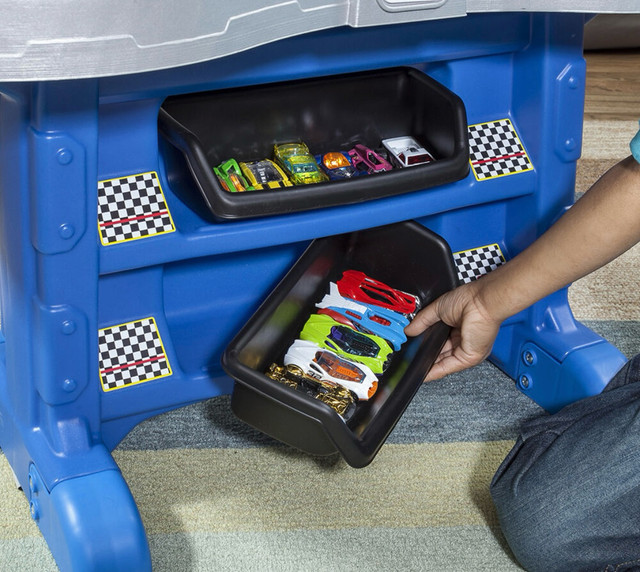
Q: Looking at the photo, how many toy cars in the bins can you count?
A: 11